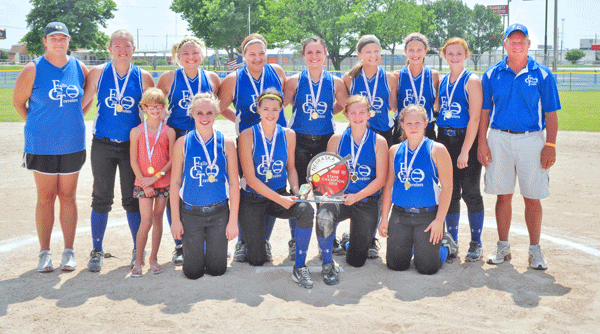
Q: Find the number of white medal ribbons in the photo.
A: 12